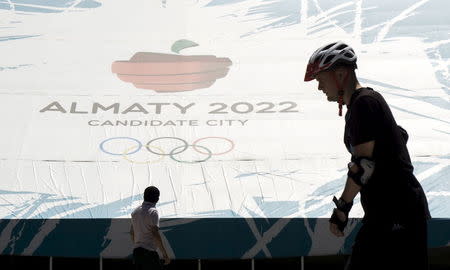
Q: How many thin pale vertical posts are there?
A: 5